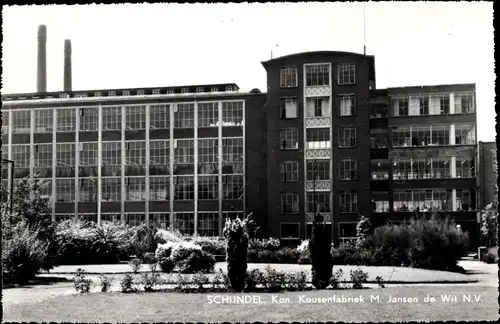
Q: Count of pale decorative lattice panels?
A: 5